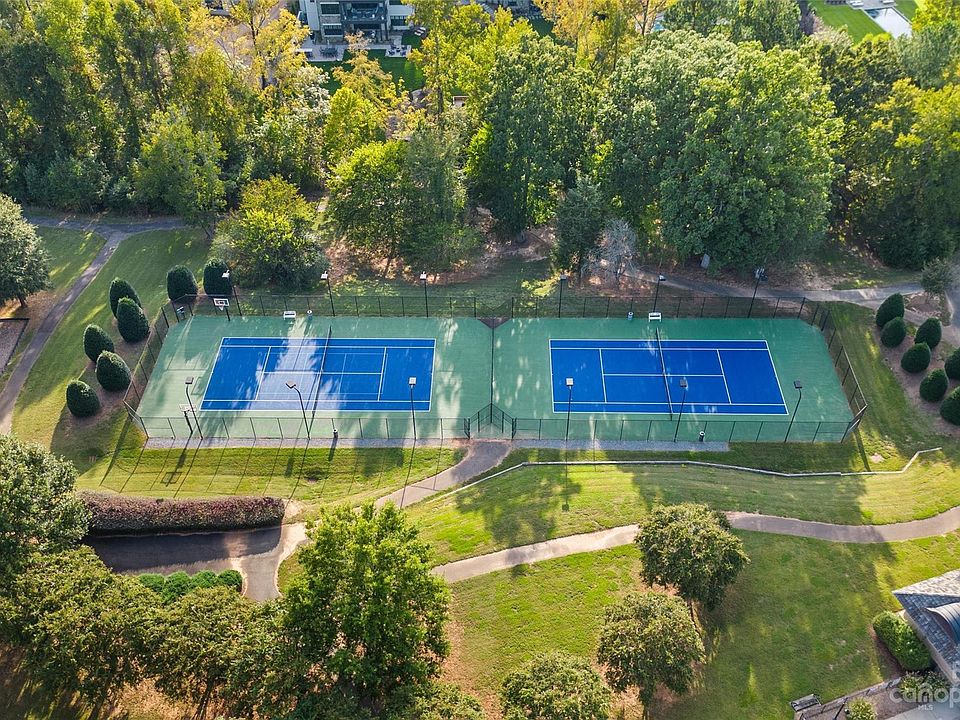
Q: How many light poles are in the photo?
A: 12